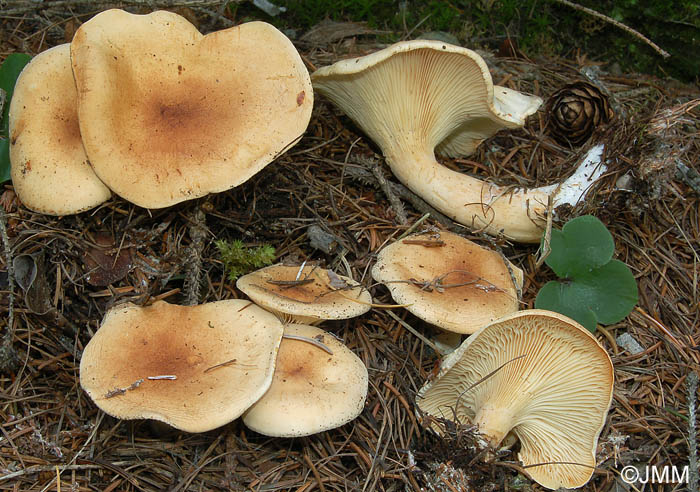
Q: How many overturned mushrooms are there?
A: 2